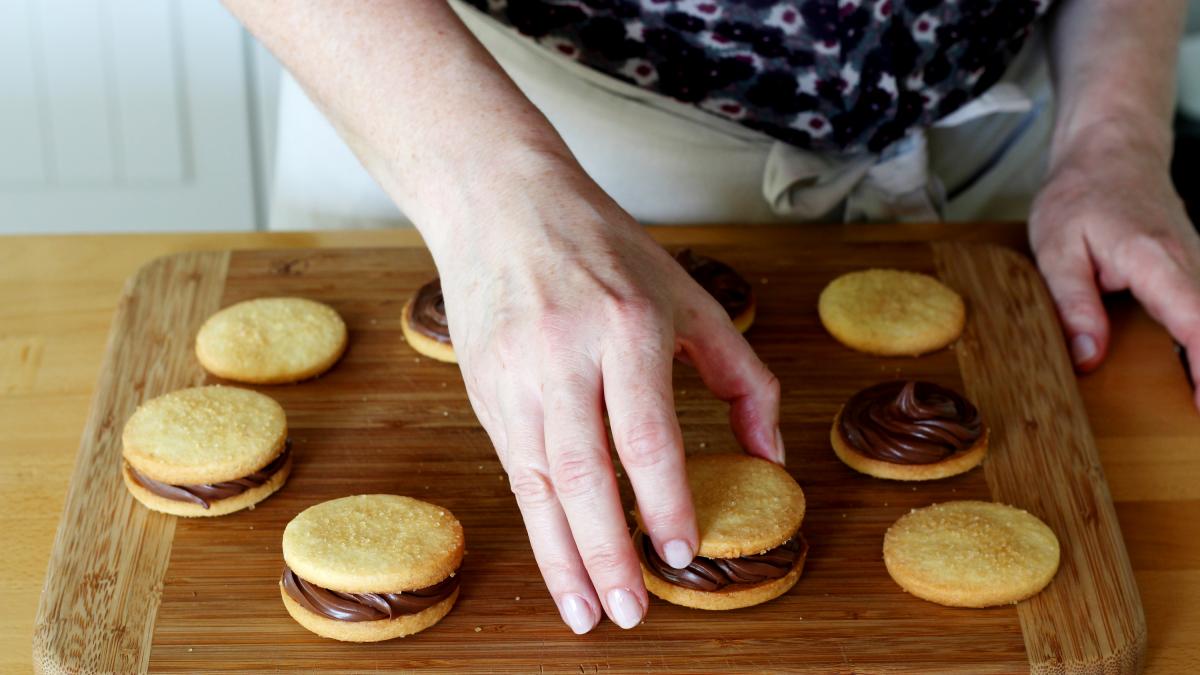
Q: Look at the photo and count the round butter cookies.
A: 12